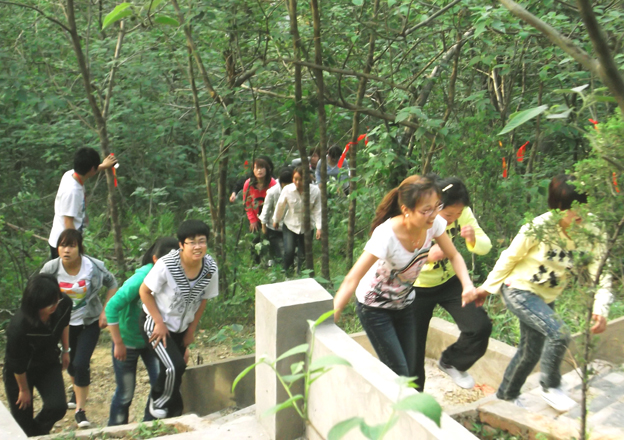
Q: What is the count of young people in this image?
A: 14